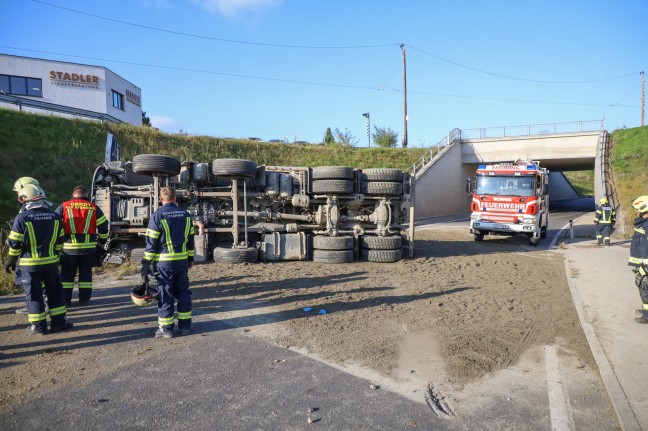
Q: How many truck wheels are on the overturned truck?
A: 12